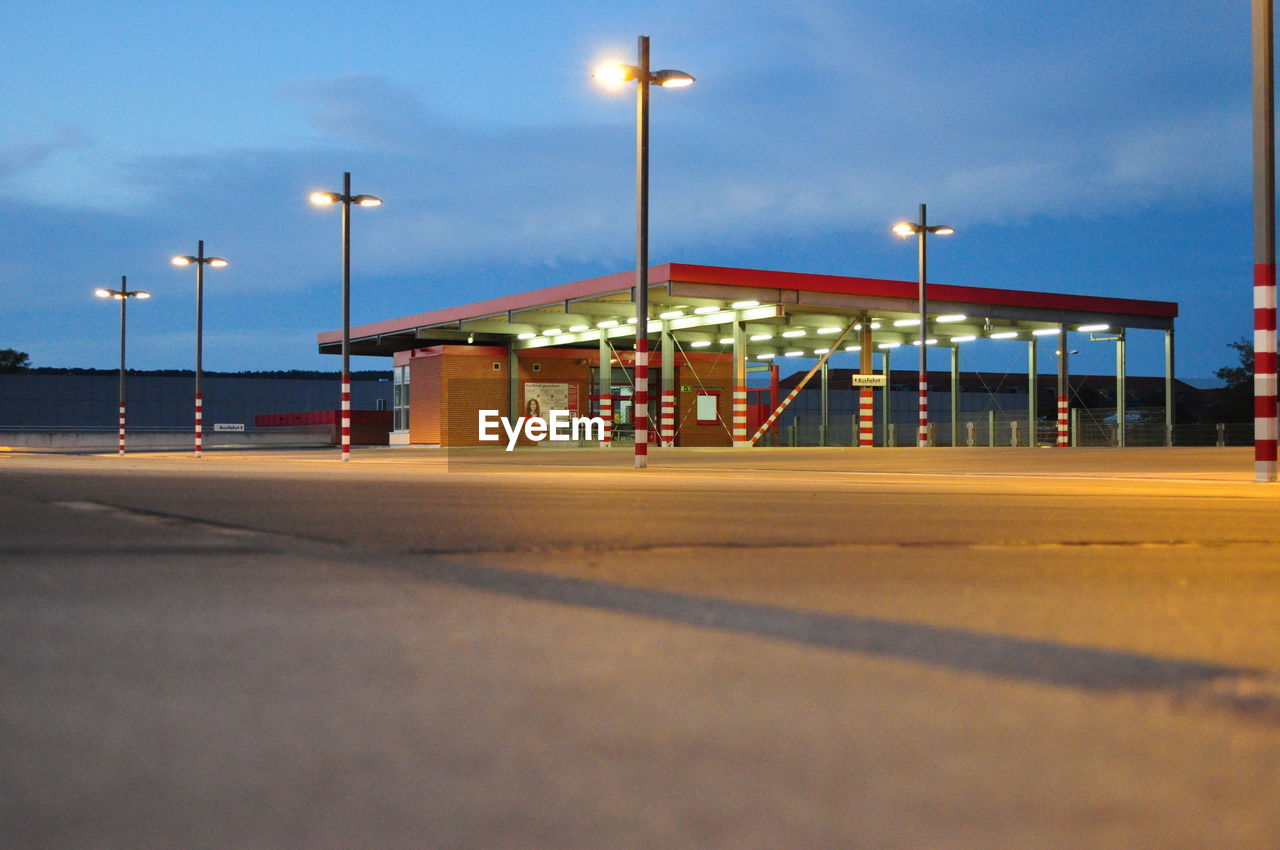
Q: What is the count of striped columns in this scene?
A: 11